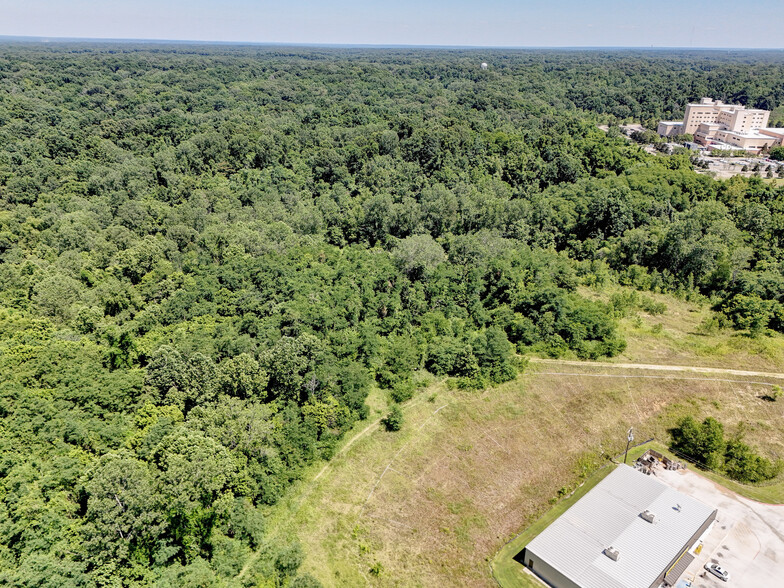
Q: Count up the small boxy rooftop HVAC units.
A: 2